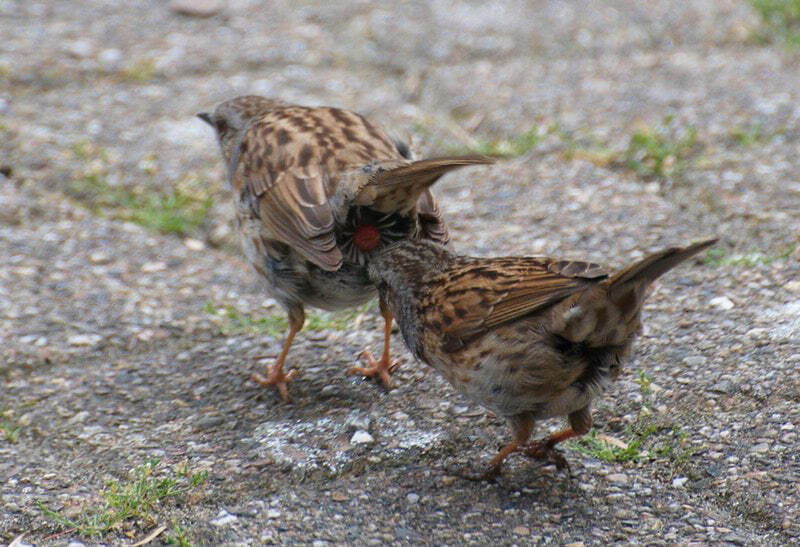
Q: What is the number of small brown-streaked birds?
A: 2